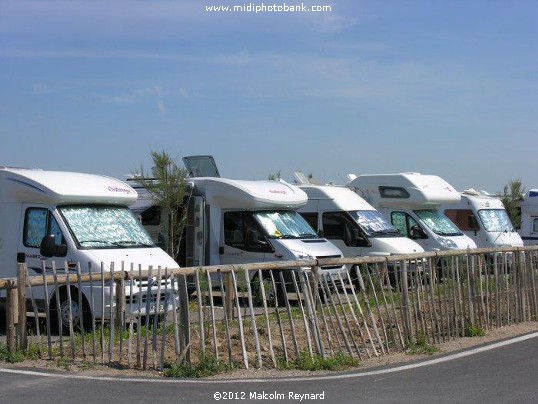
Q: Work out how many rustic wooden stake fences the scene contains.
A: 1